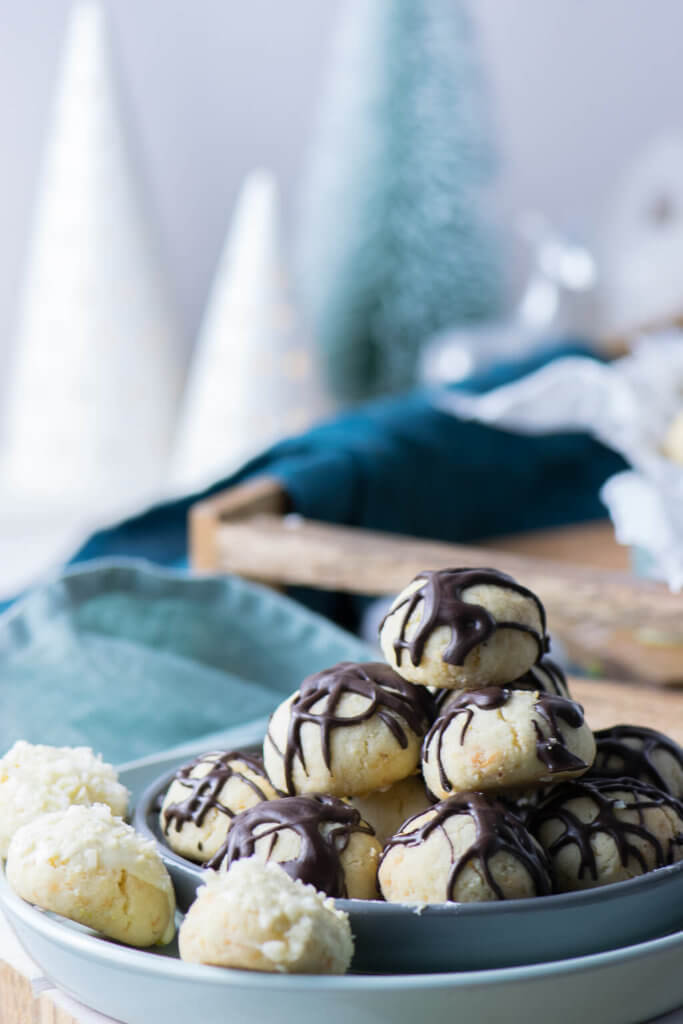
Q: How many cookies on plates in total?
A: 13